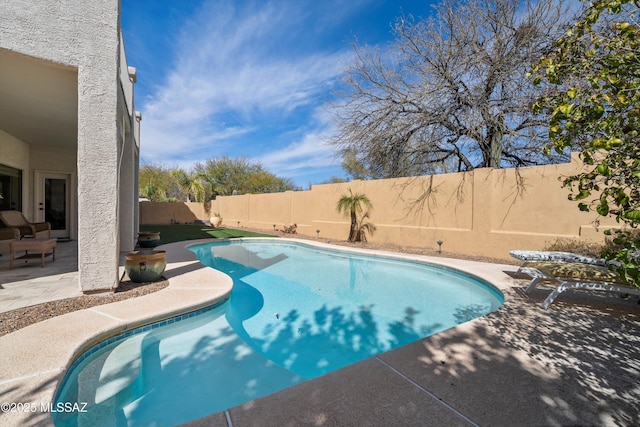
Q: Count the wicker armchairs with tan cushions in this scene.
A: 2